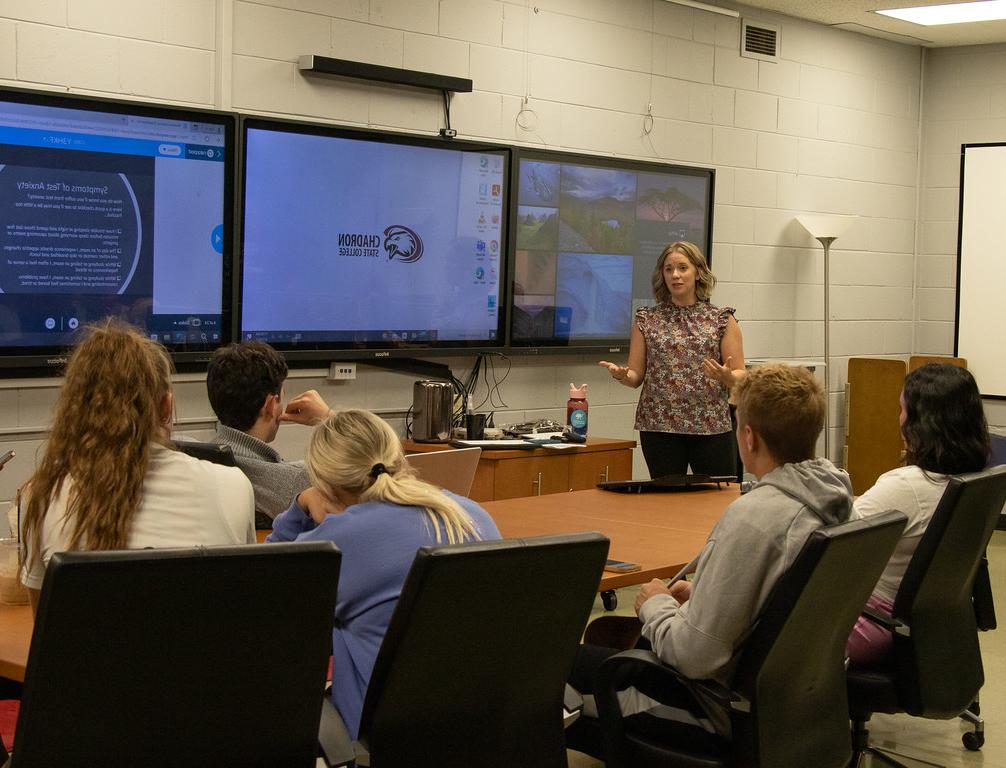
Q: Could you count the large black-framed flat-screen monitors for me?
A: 3